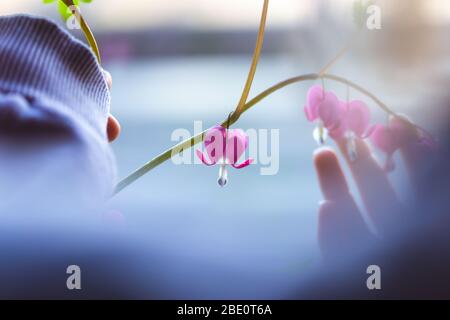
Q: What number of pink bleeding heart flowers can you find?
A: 4